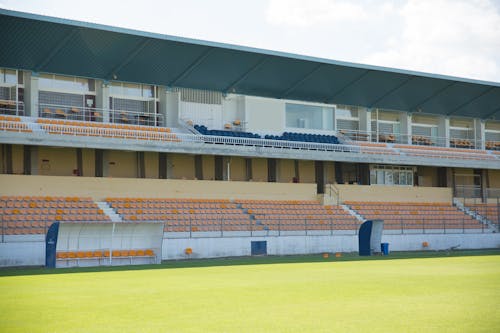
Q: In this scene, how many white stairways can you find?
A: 3